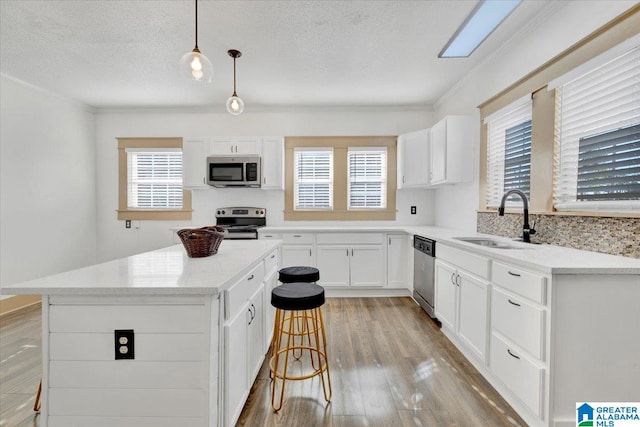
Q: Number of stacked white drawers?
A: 3